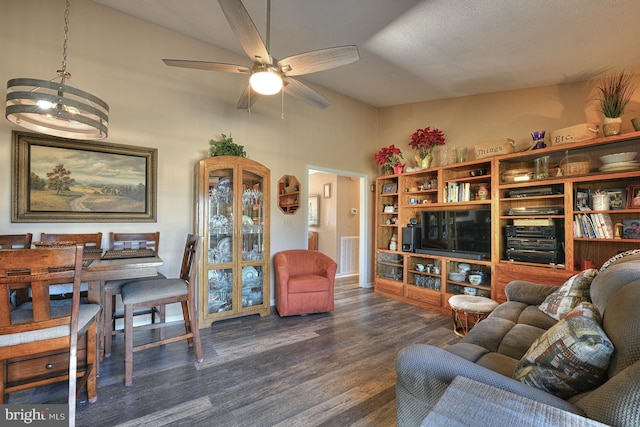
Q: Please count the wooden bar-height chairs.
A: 5